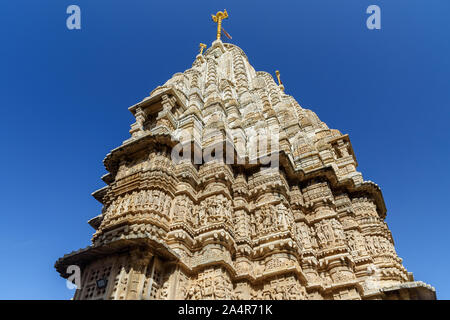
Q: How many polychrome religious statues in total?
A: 0